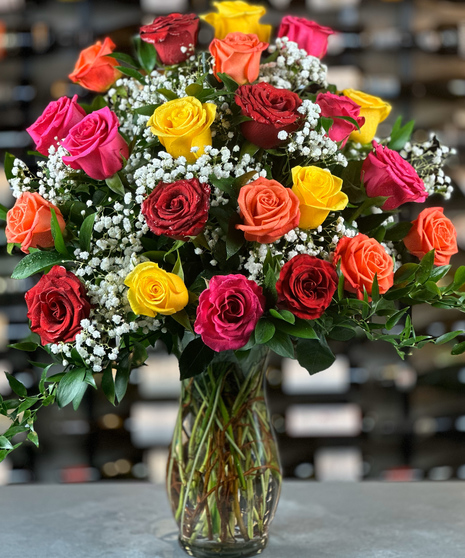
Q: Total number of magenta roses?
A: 6